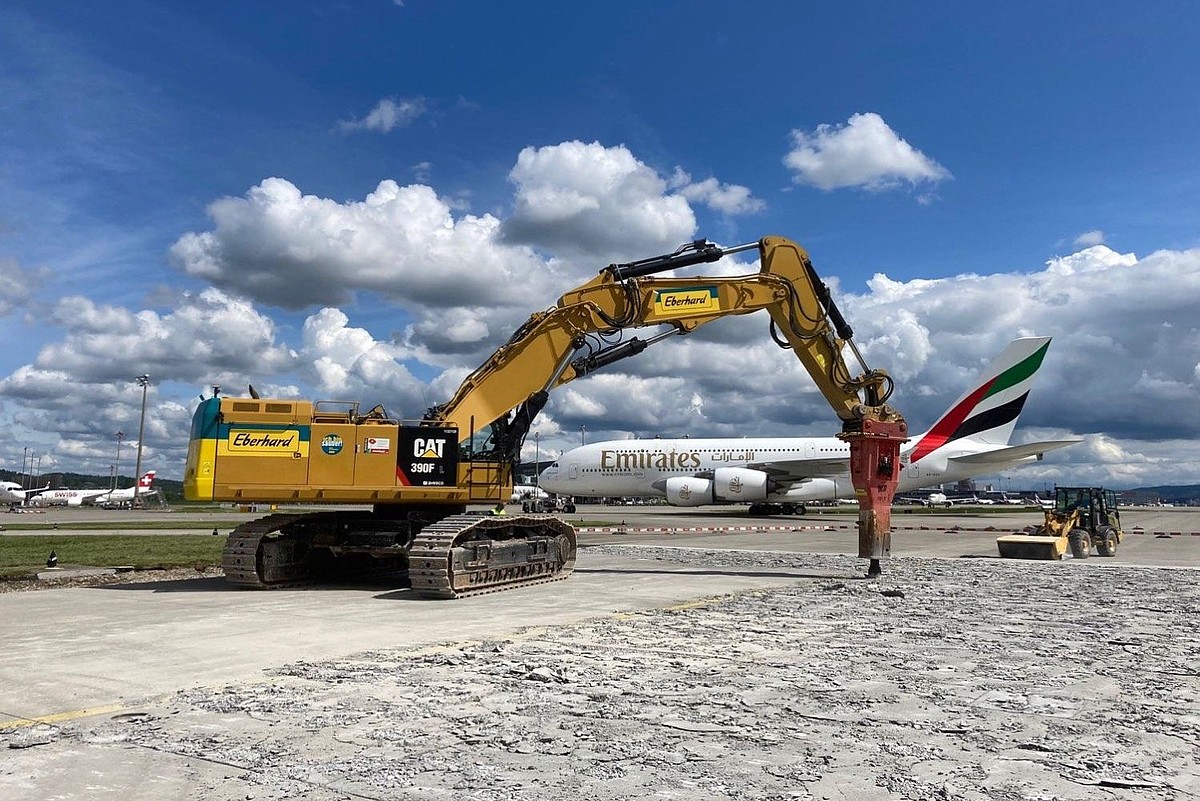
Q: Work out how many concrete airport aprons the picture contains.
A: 1